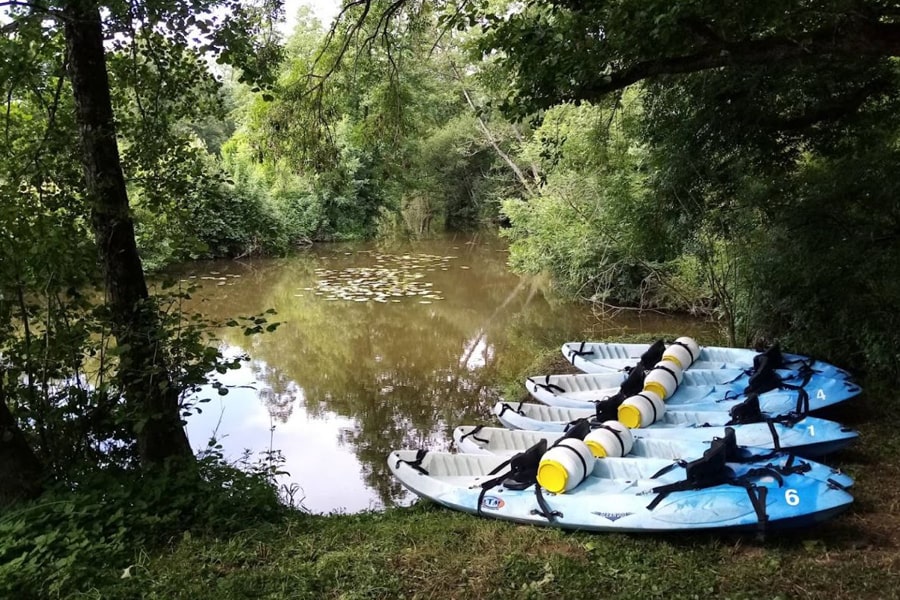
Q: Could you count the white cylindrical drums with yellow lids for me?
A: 5